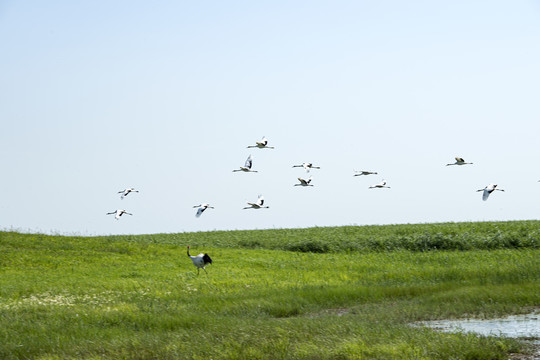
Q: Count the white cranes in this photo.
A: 13